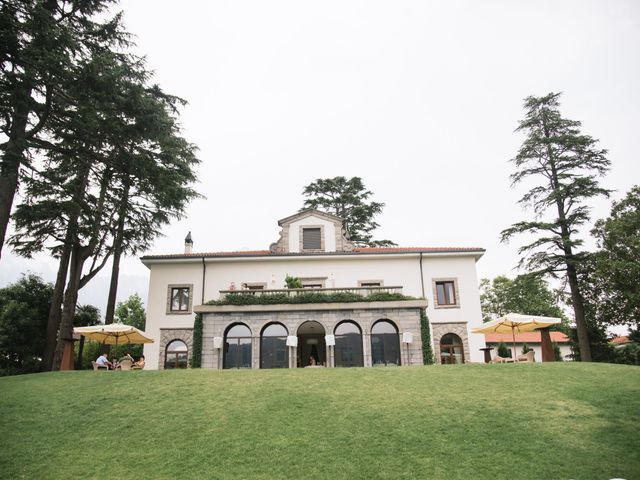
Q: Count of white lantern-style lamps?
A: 4